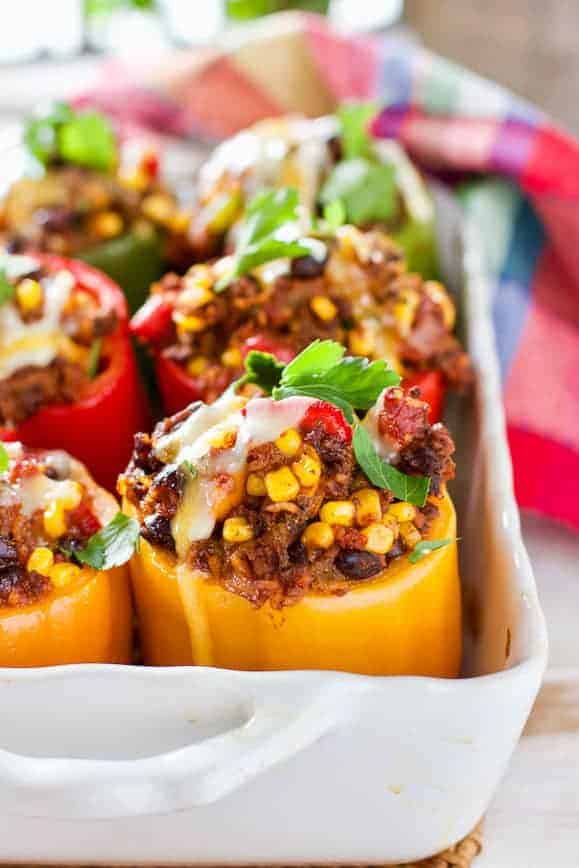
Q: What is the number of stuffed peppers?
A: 6